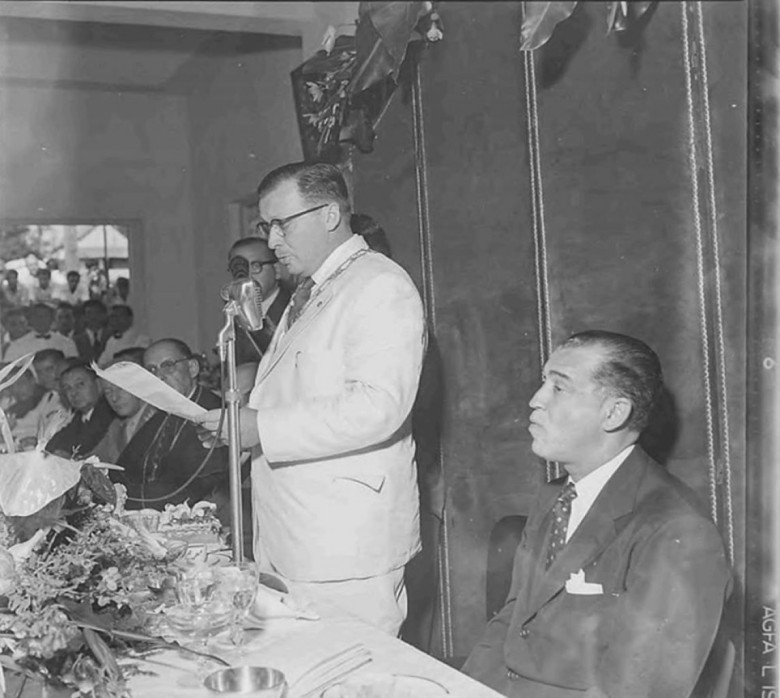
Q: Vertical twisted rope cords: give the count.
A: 6